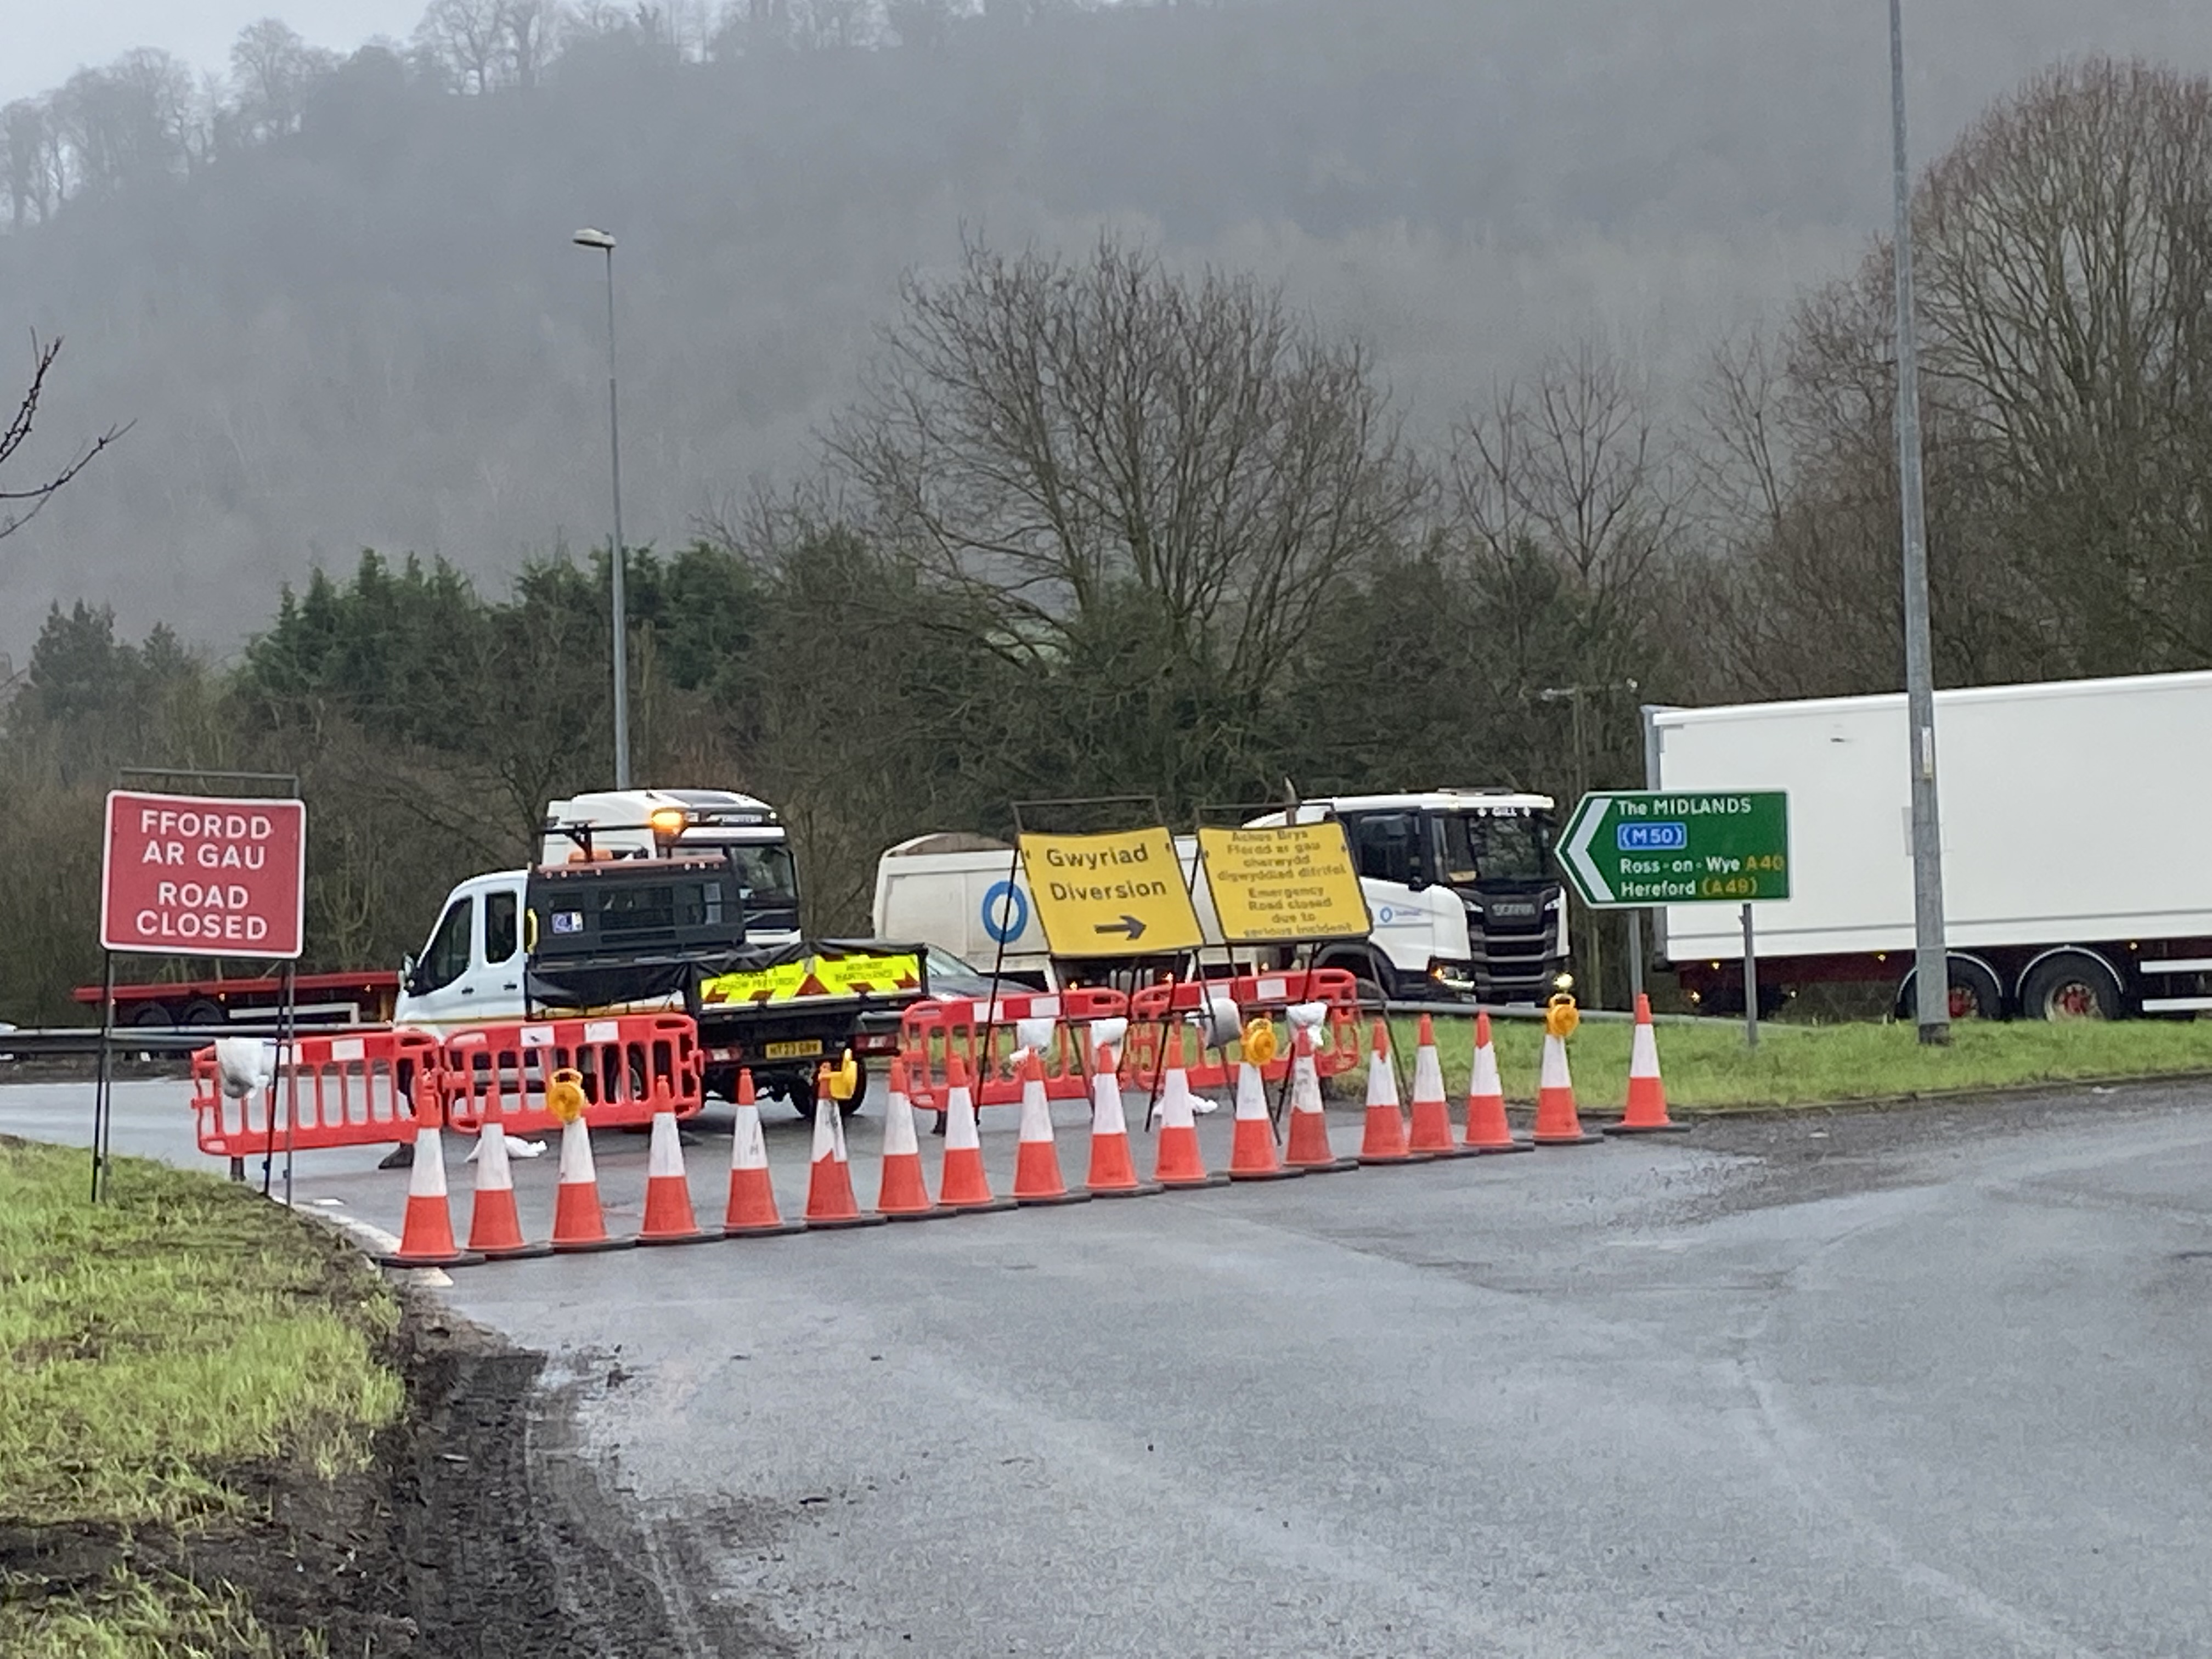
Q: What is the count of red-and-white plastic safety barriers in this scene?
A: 4